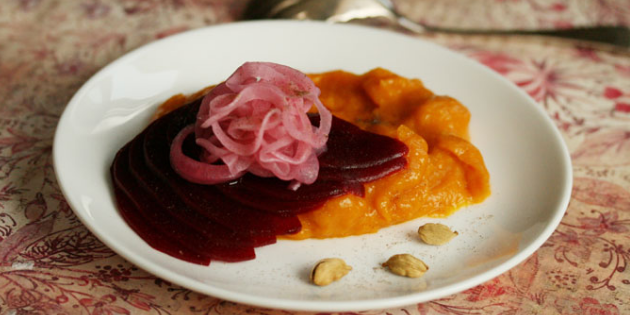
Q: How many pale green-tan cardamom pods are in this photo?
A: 3